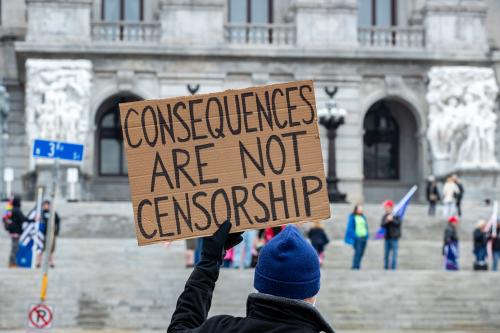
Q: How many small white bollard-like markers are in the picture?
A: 2